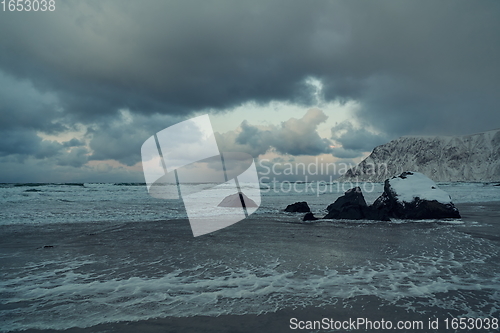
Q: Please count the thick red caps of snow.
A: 0